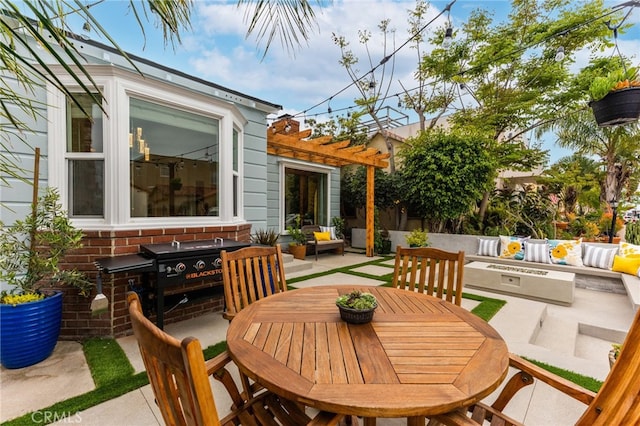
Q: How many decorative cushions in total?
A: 9